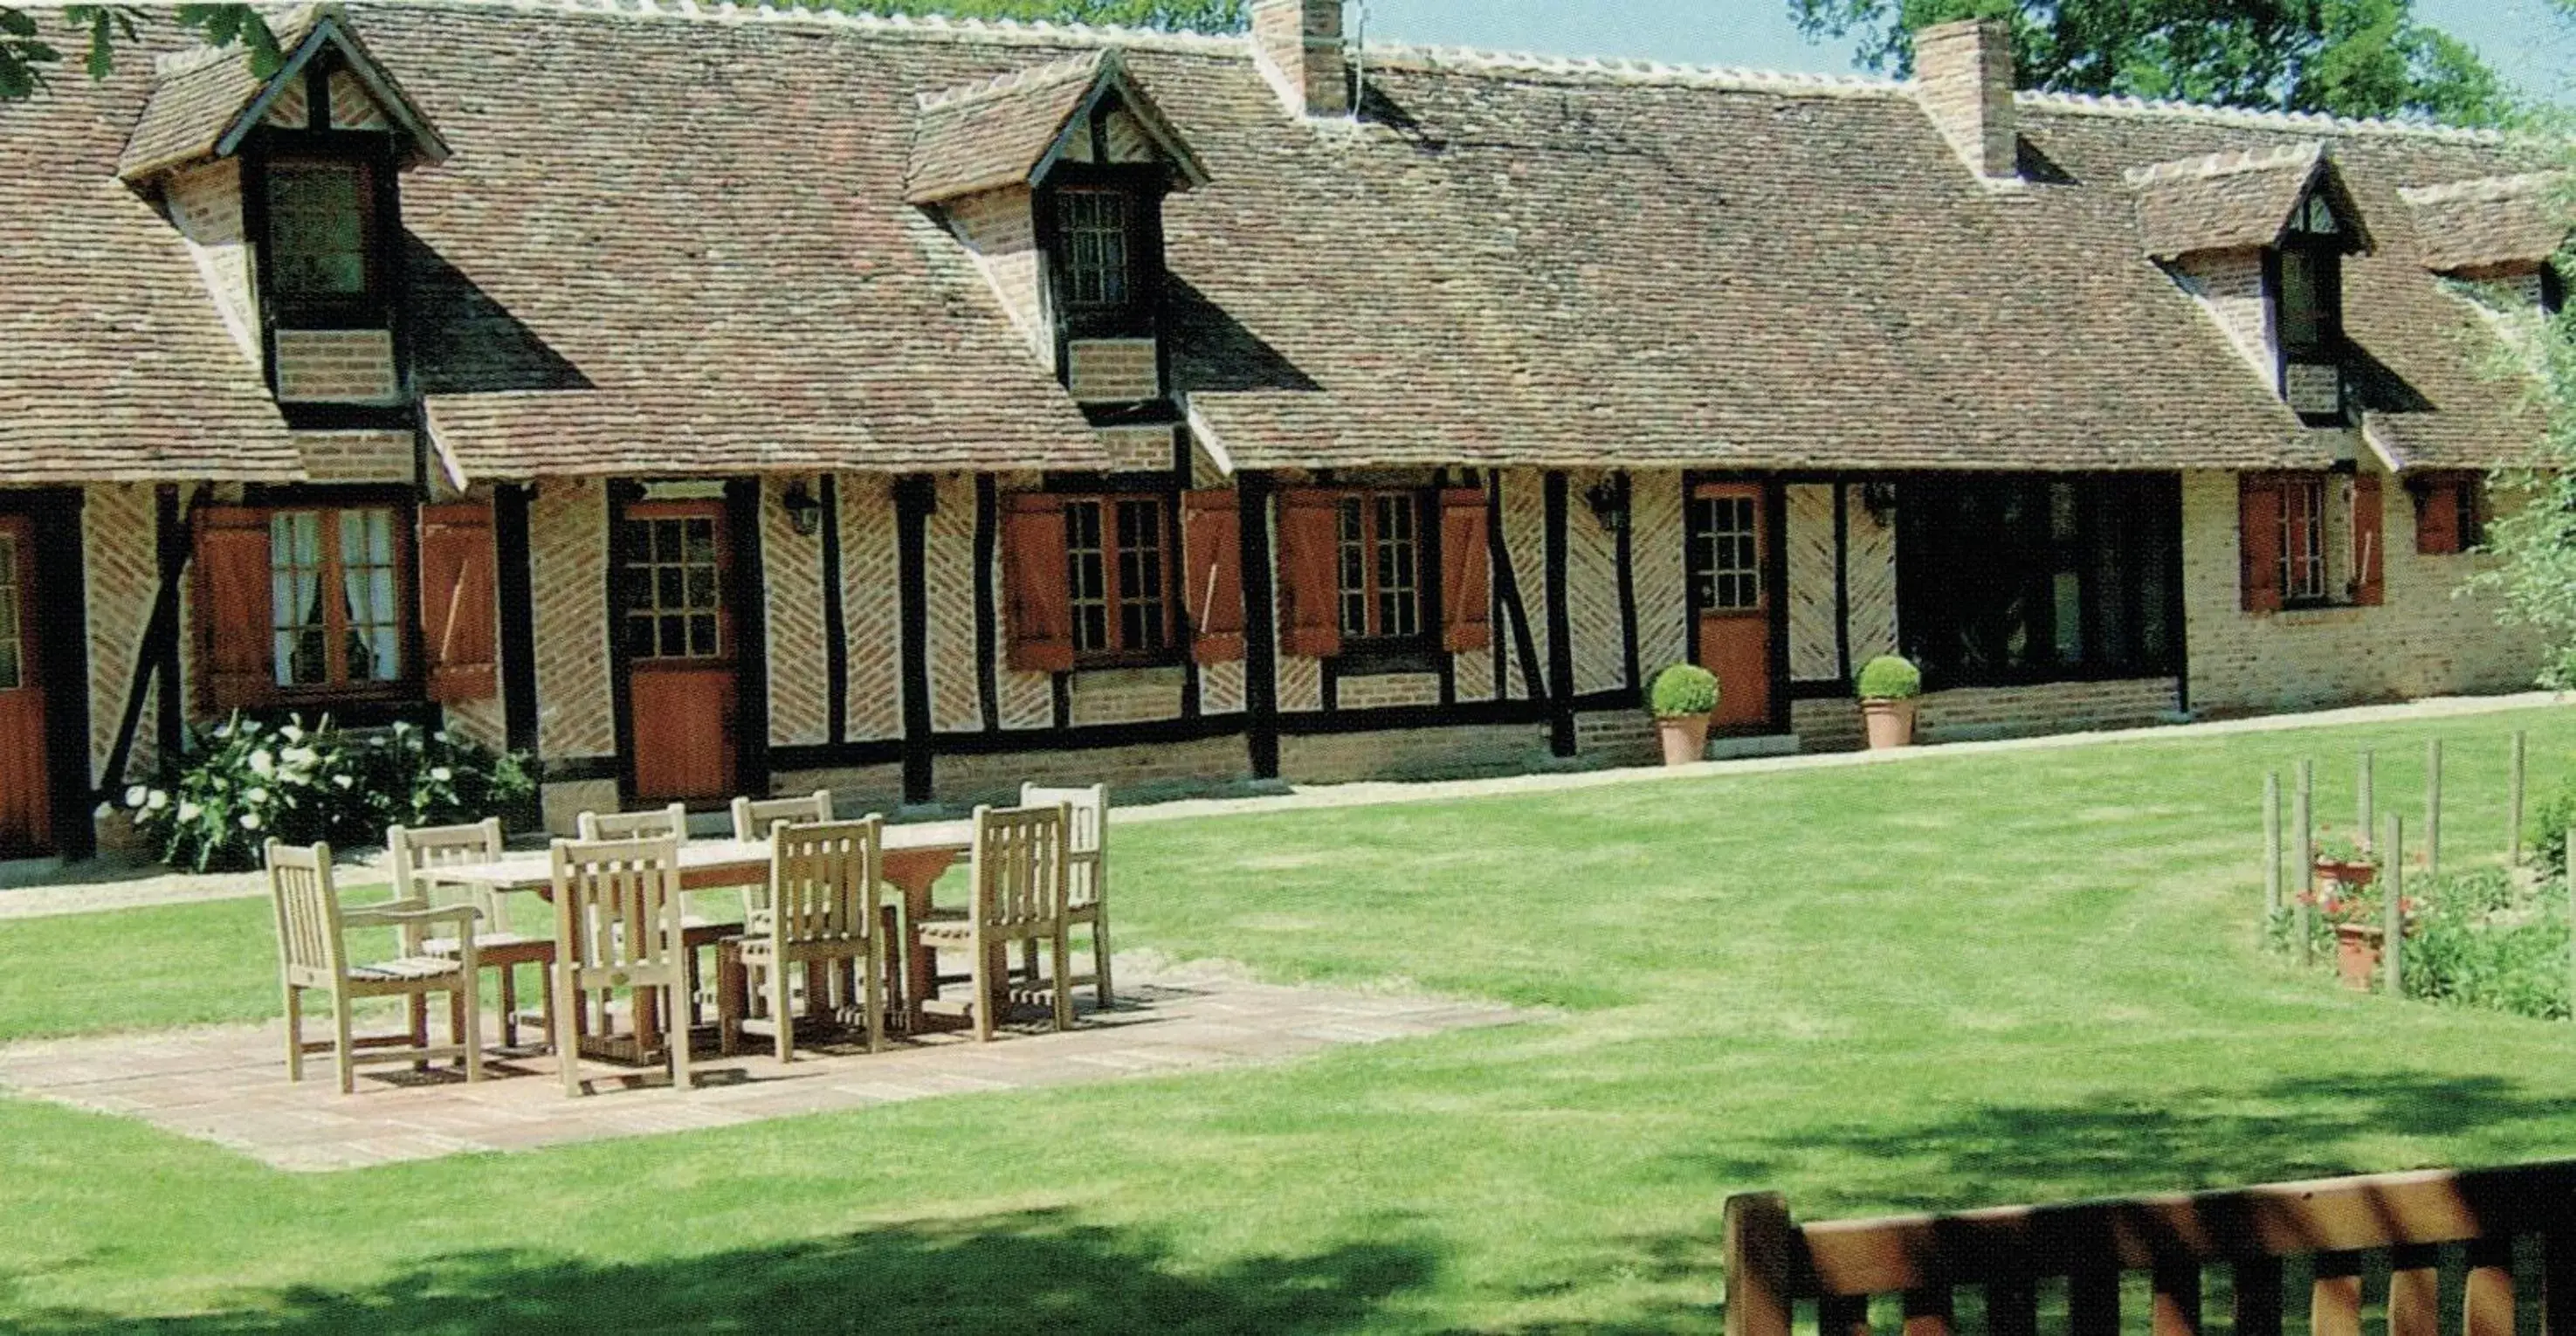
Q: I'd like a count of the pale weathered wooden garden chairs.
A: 8